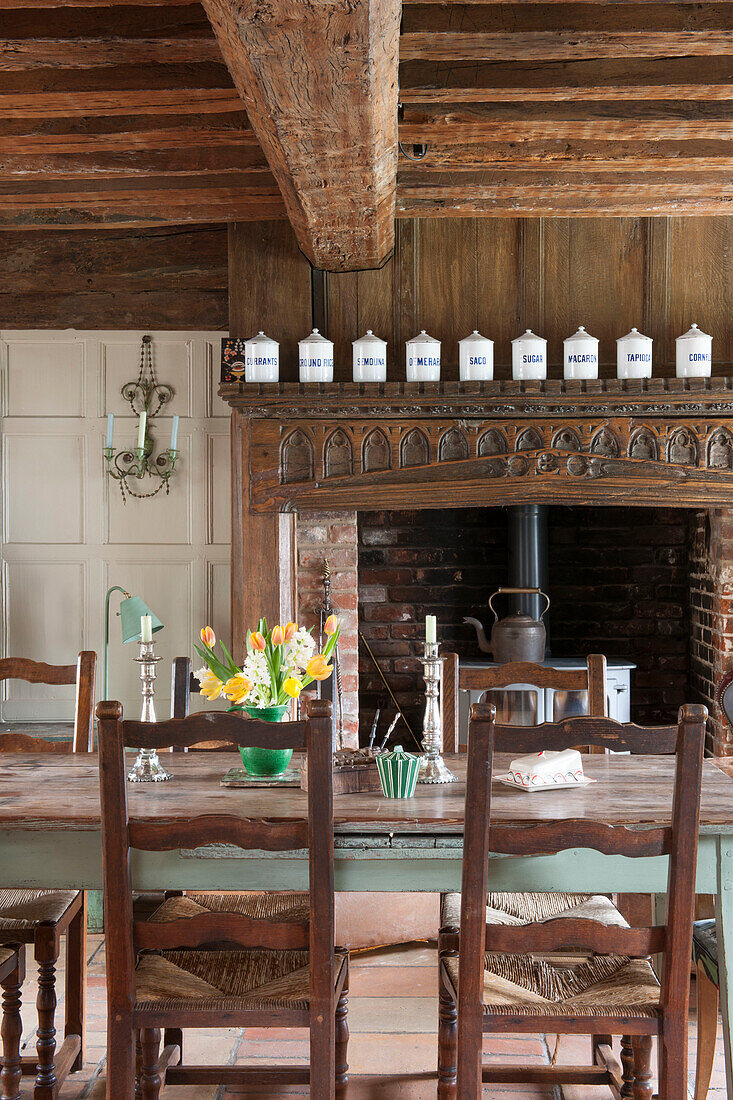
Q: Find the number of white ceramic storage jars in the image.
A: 9